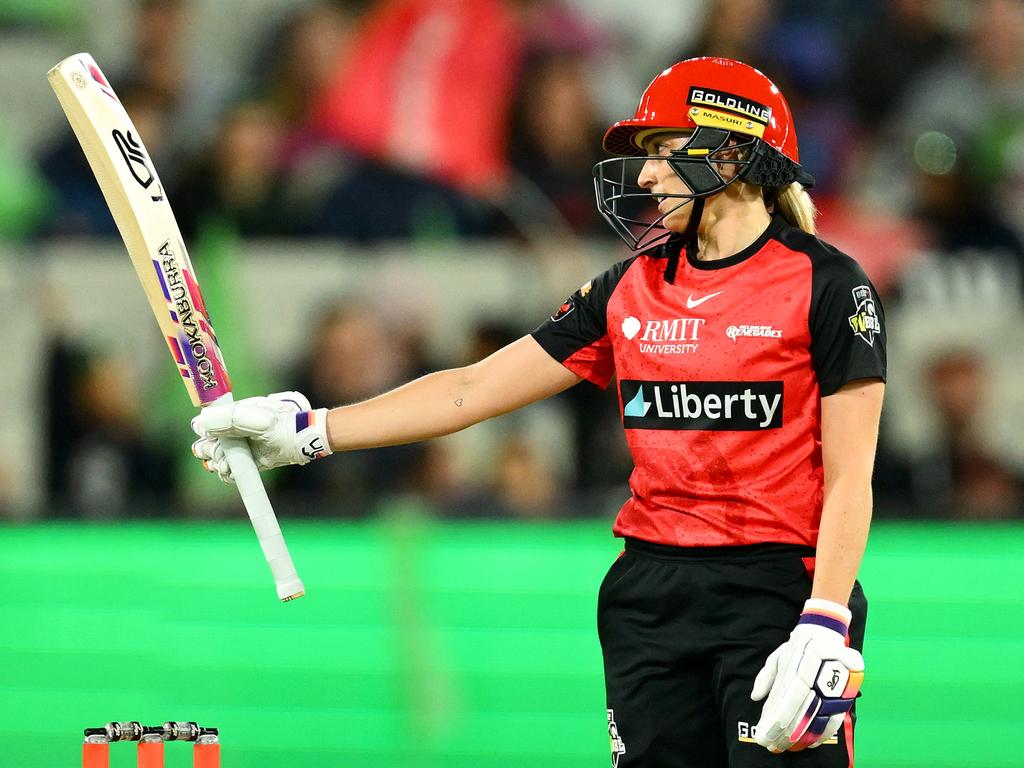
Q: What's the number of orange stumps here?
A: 3